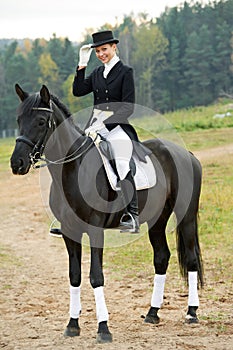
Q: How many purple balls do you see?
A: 0